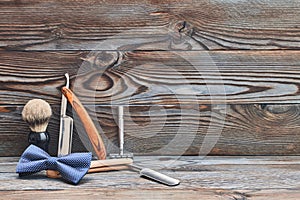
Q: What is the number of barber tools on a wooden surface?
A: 4